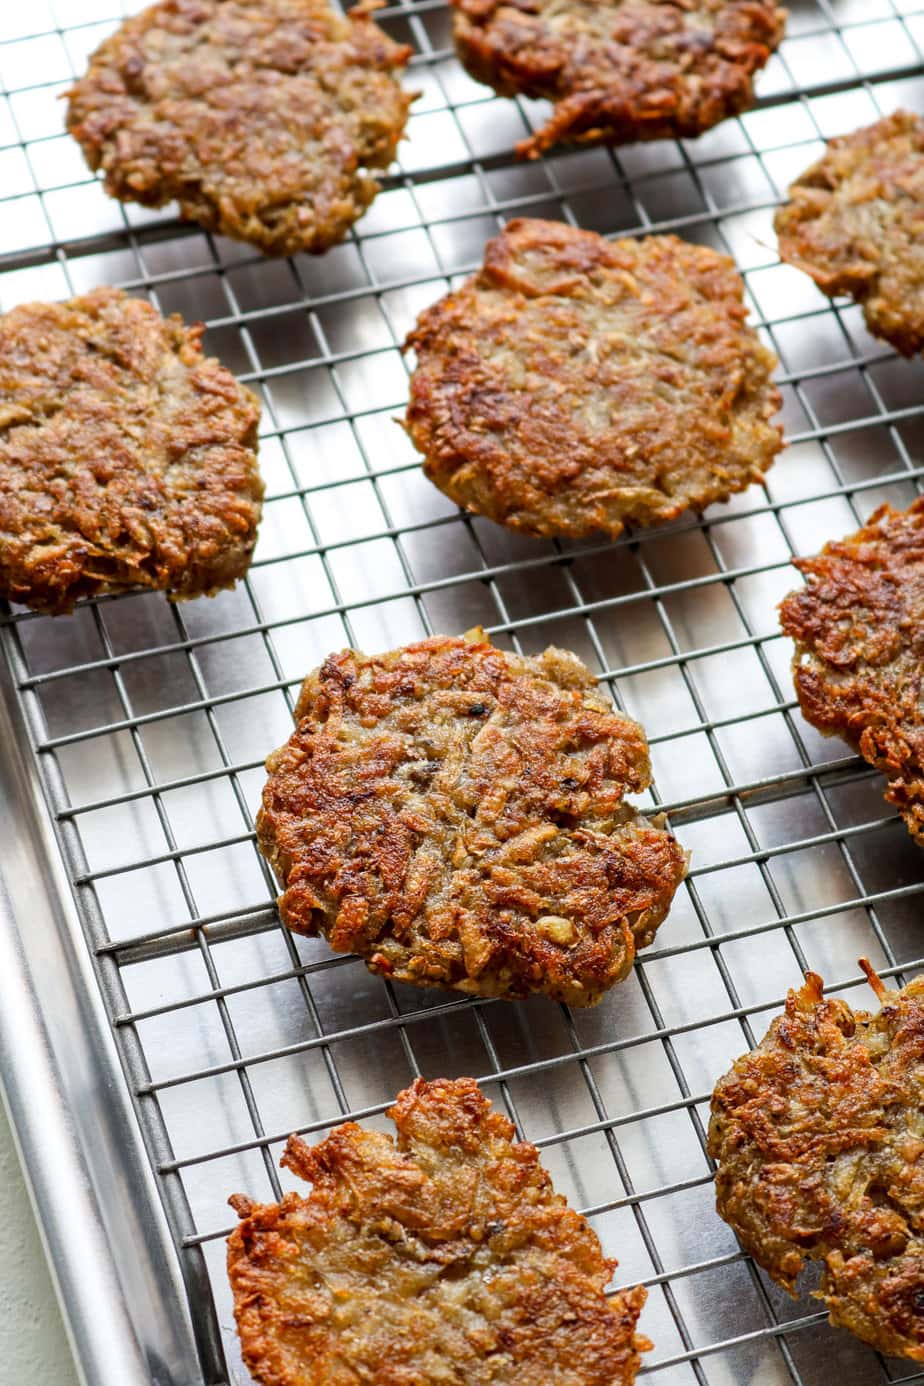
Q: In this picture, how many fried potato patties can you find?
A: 9